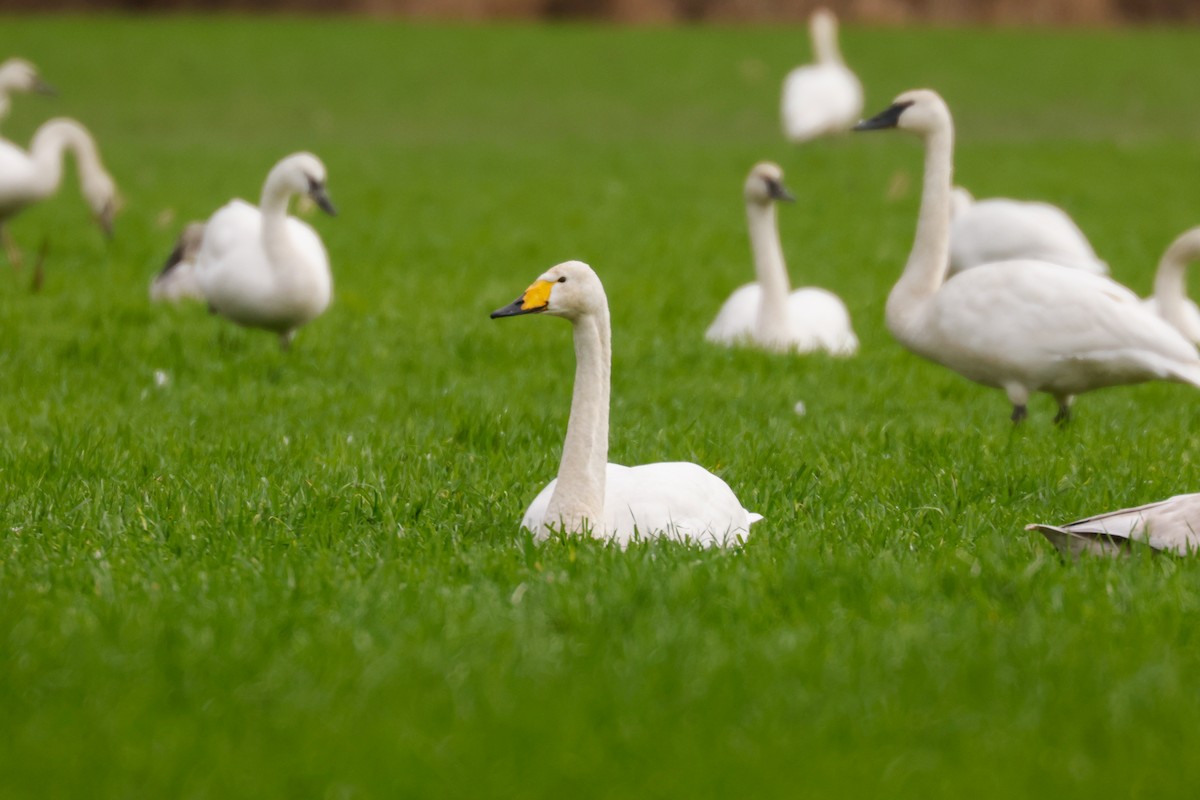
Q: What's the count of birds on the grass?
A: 11